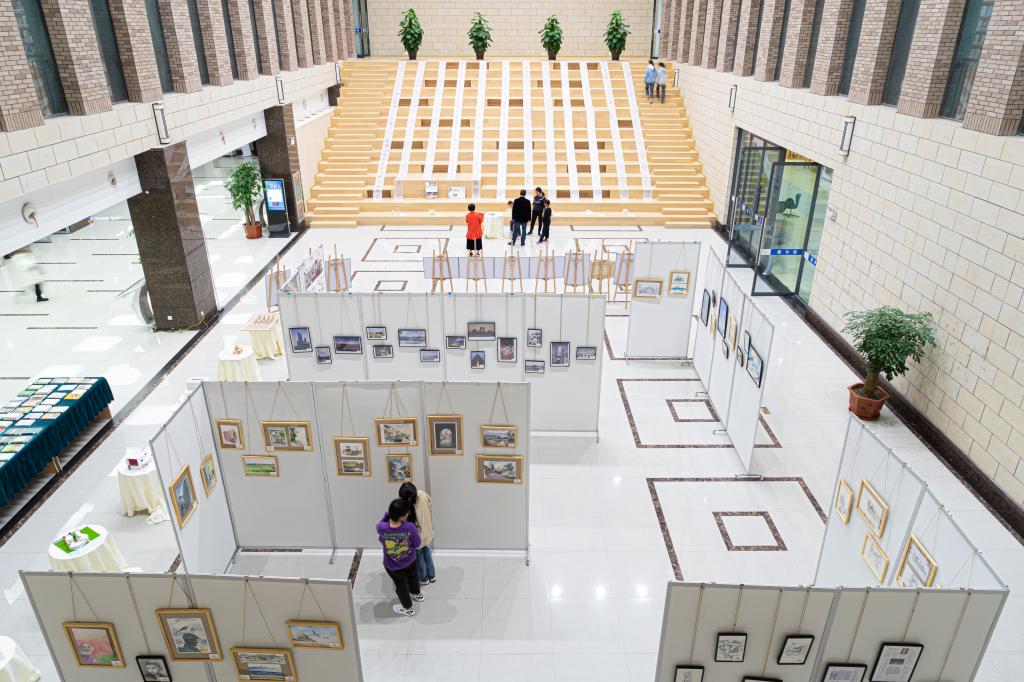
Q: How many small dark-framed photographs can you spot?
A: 15